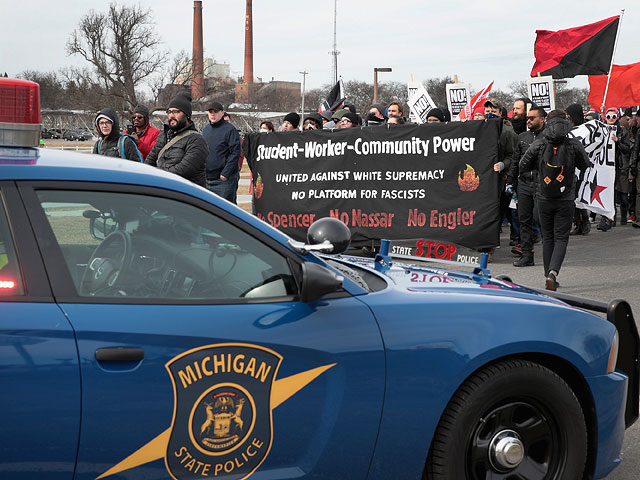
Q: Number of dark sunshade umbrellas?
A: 0